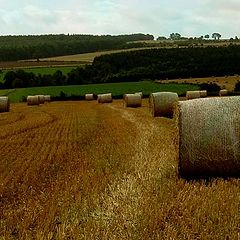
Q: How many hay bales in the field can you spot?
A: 13